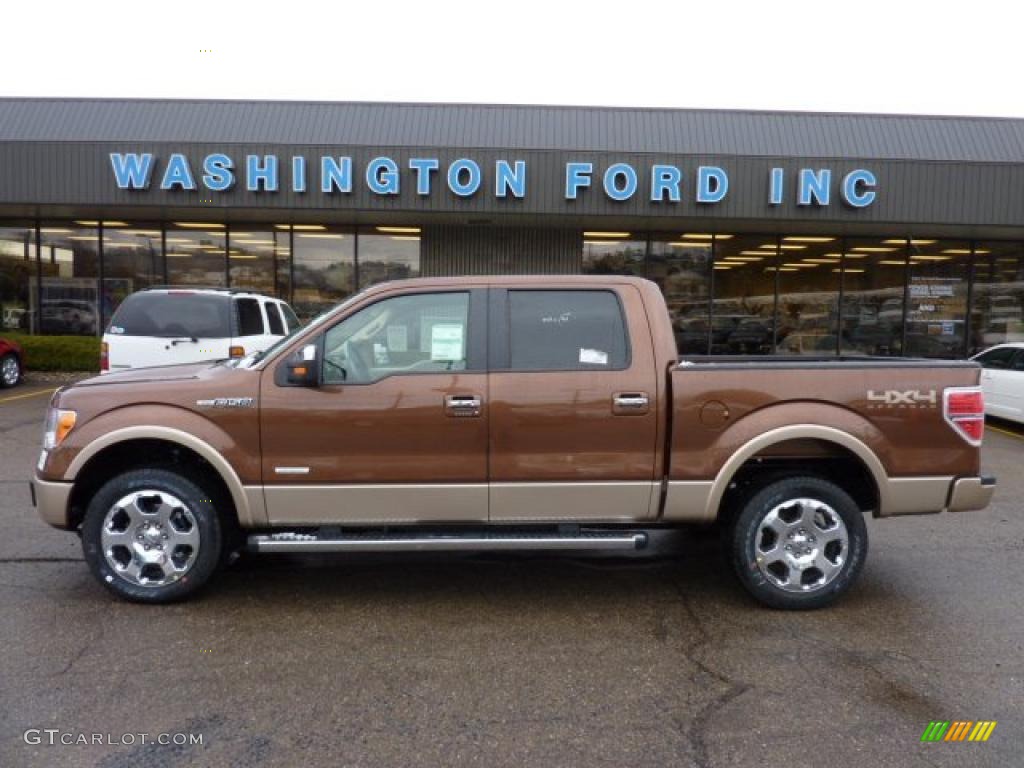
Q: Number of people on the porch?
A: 0